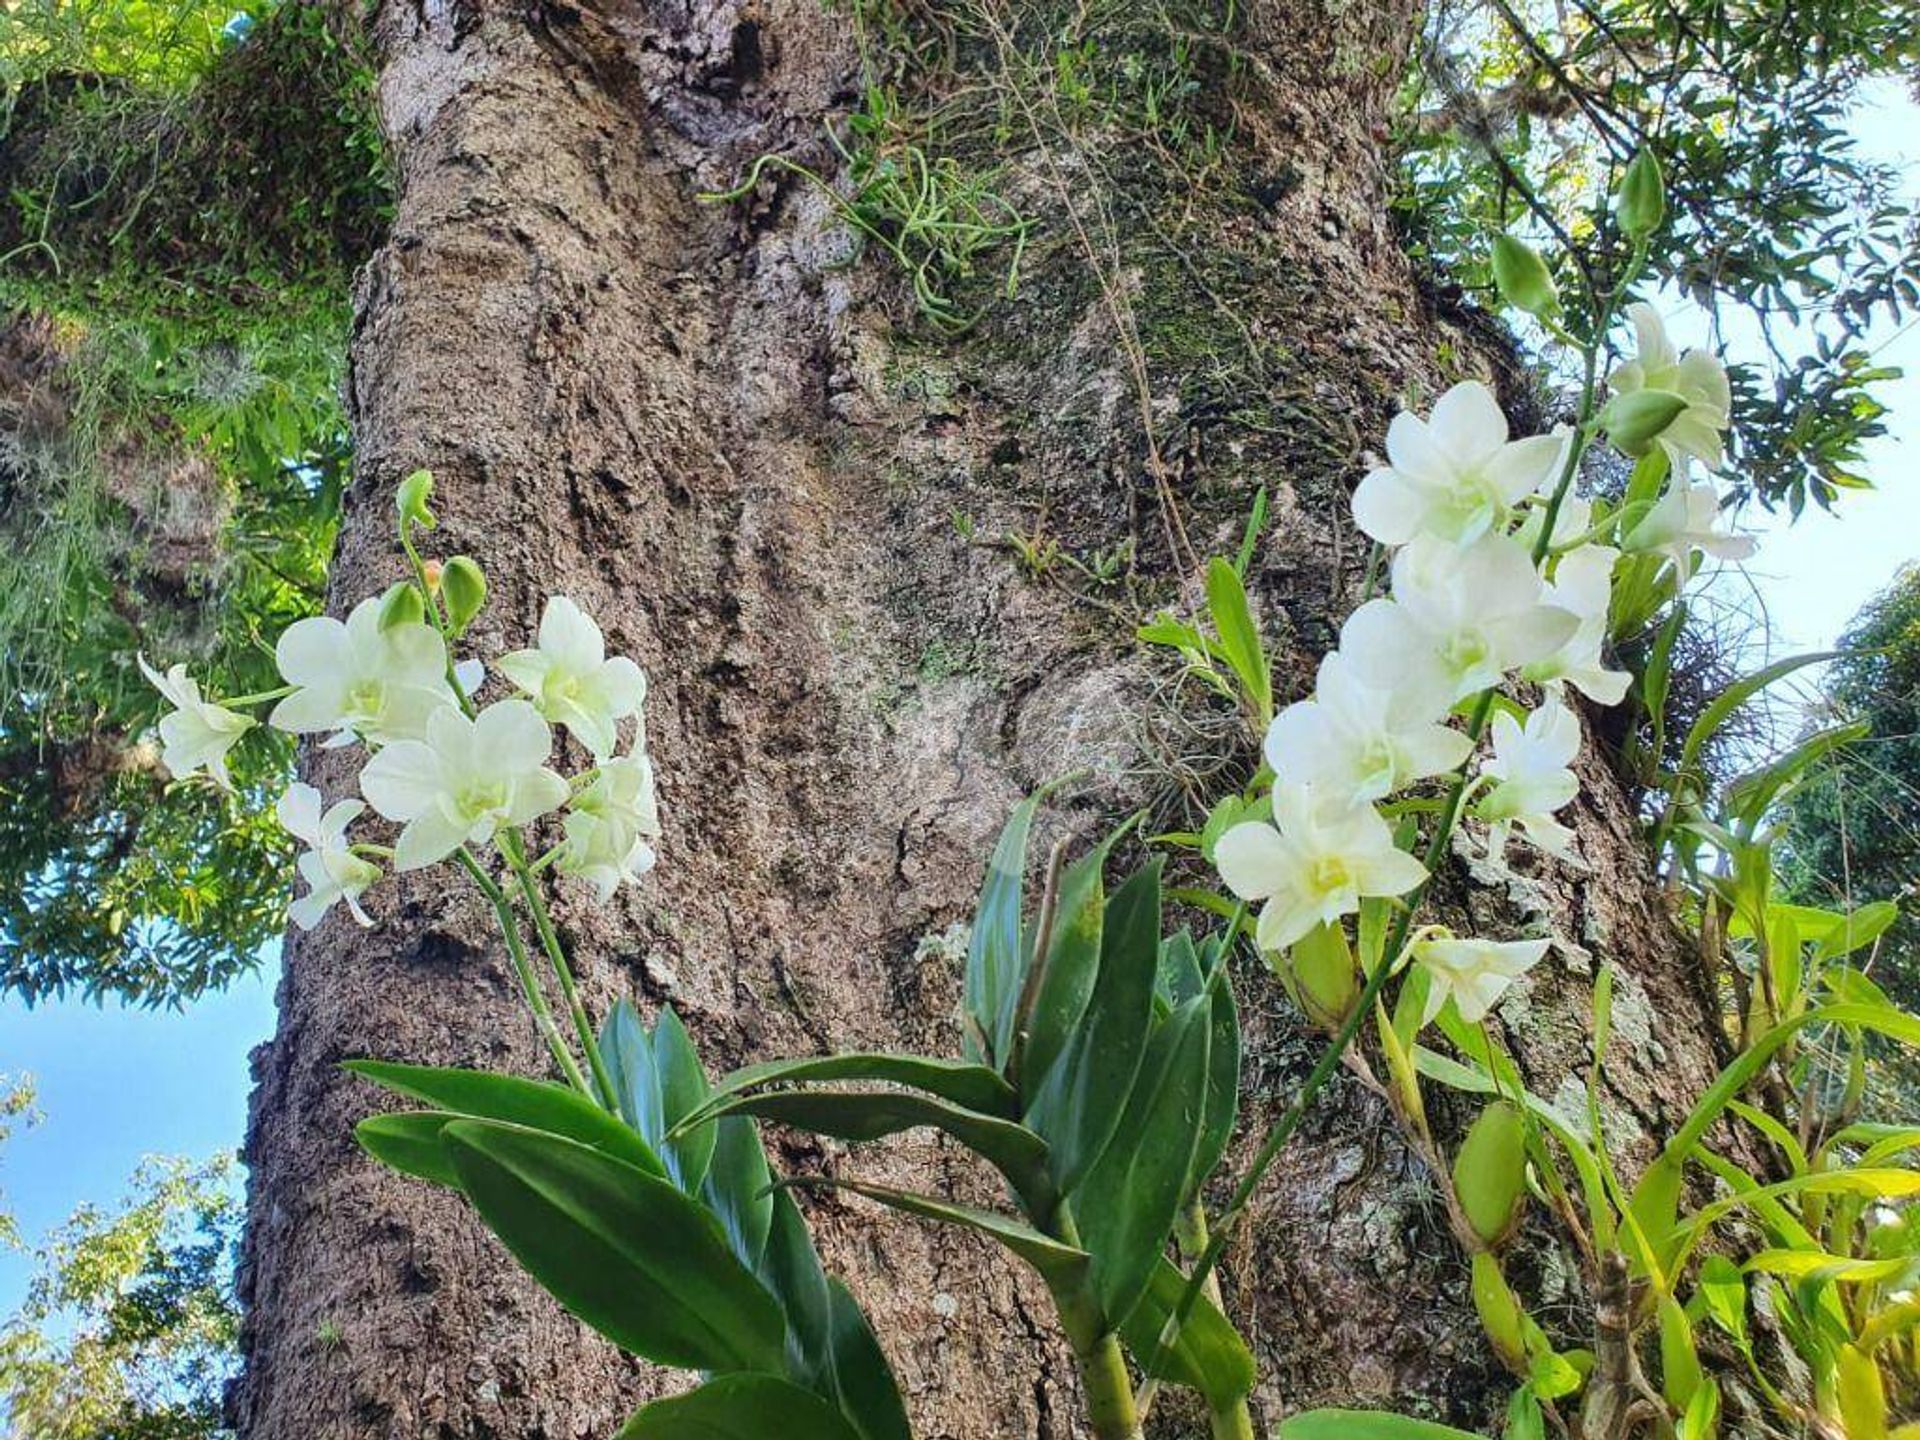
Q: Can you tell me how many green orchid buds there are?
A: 6